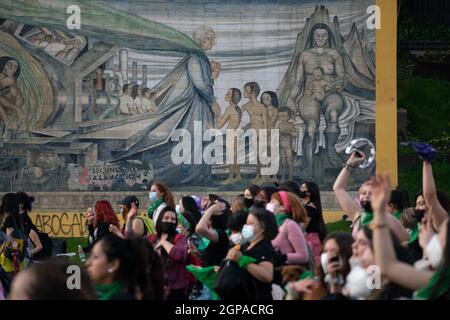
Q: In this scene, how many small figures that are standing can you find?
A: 4